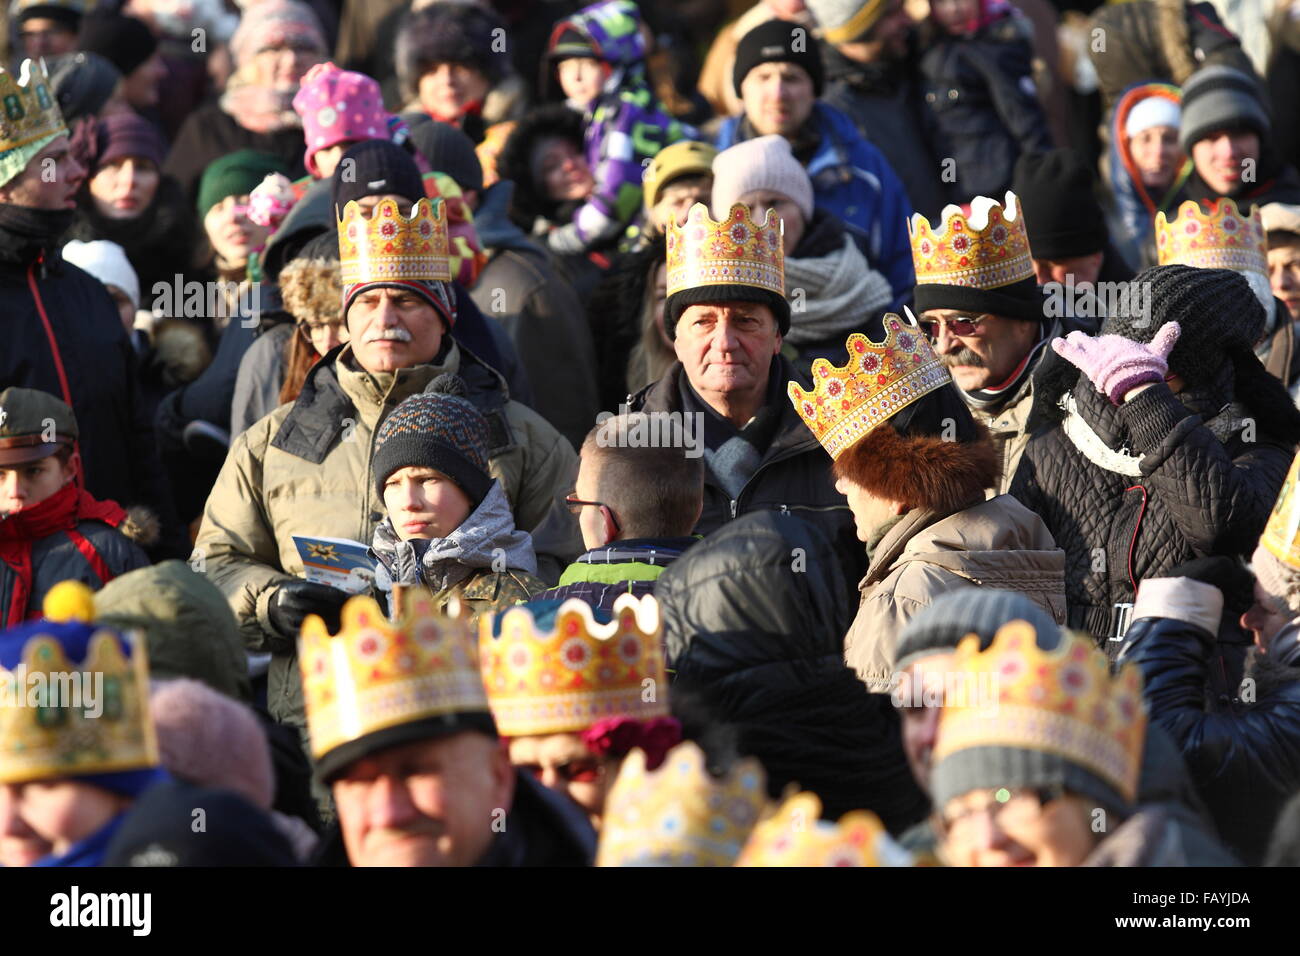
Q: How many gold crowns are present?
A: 13